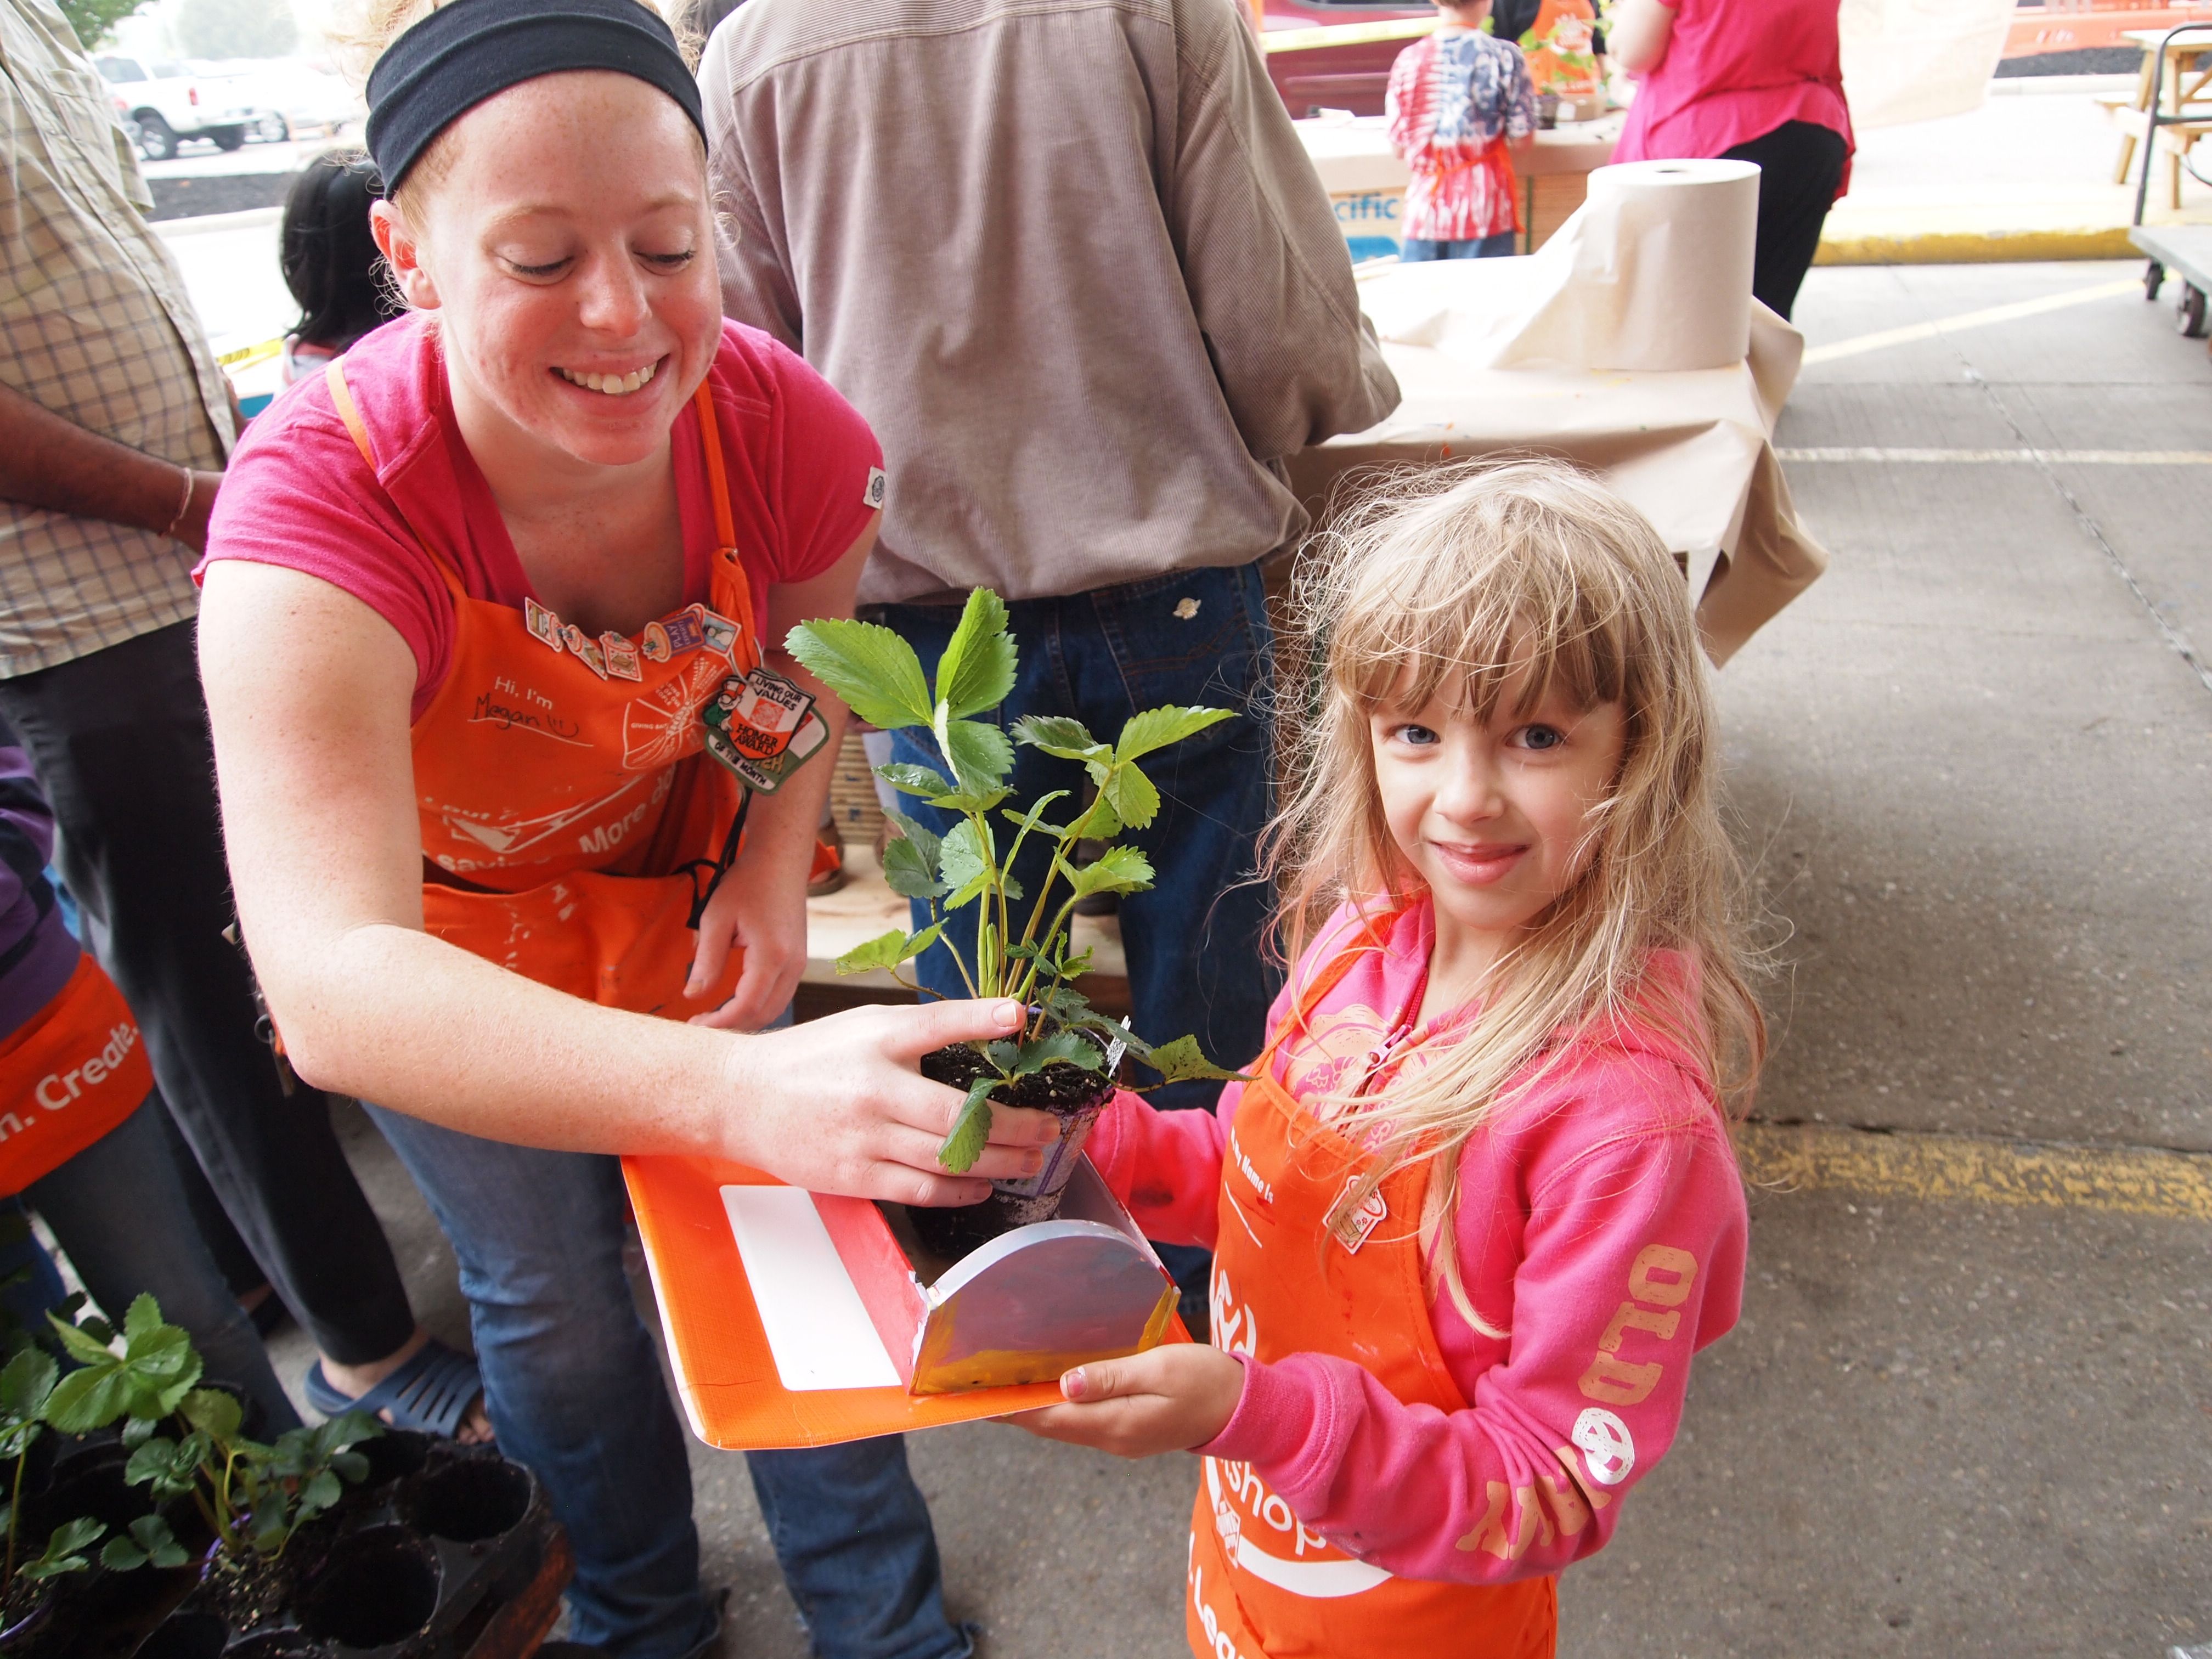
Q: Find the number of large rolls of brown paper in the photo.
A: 1